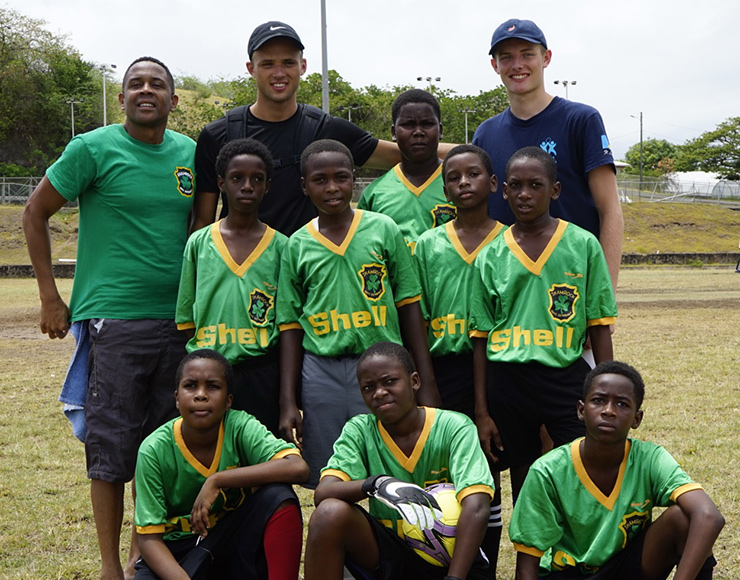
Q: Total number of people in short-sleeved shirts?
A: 11